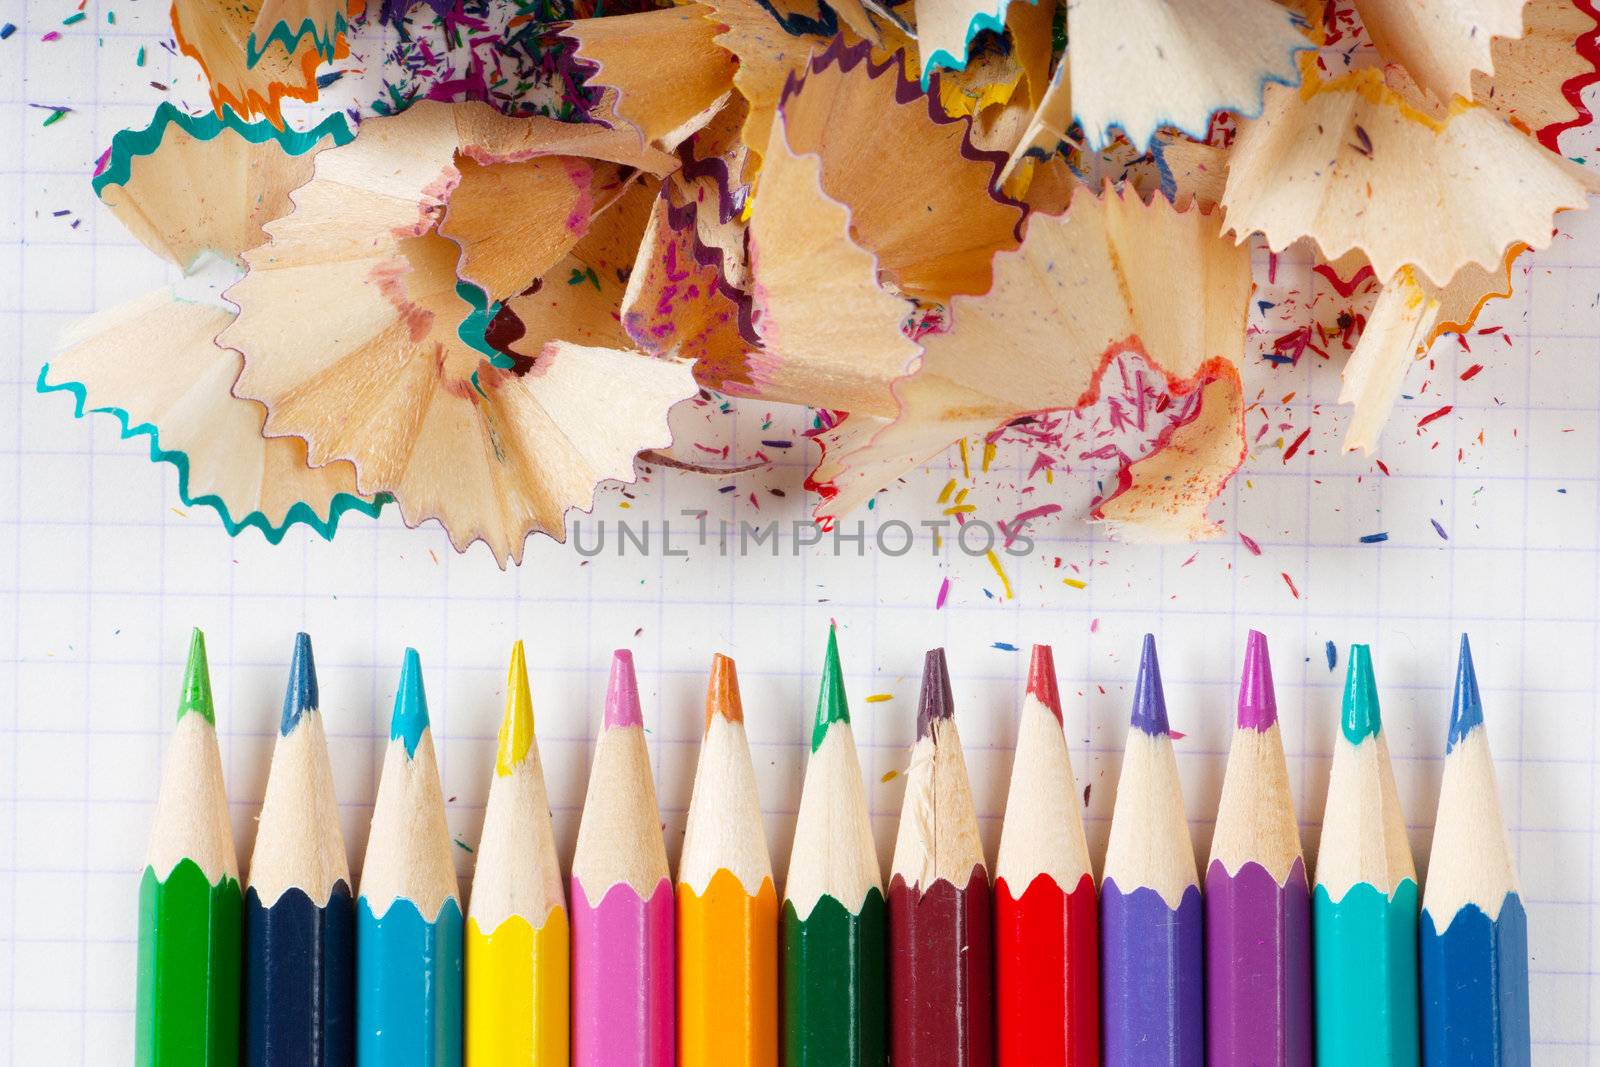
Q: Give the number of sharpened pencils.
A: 13